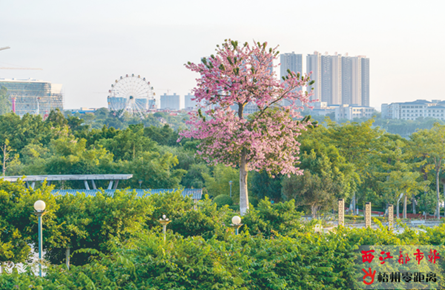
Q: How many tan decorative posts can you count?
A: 3